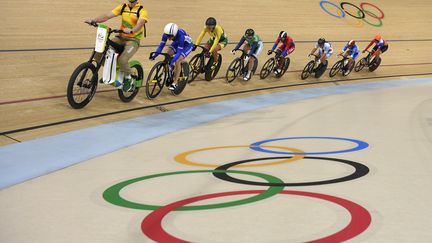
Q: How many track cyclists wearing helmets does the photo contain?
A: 7